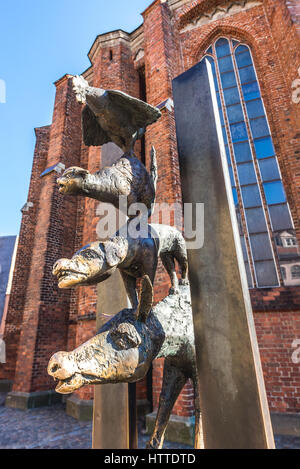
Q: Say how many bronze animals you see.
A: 4